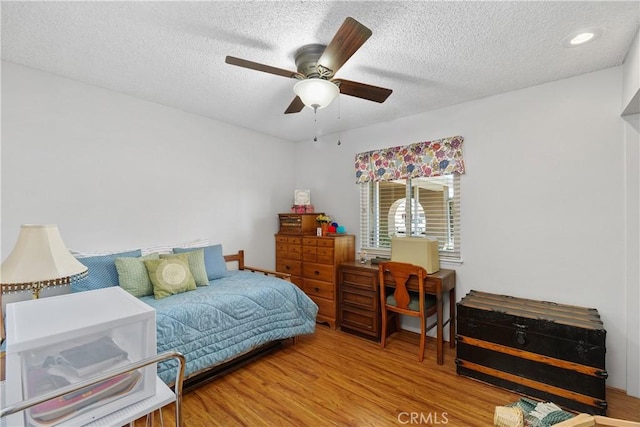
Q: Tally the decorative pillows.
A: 5